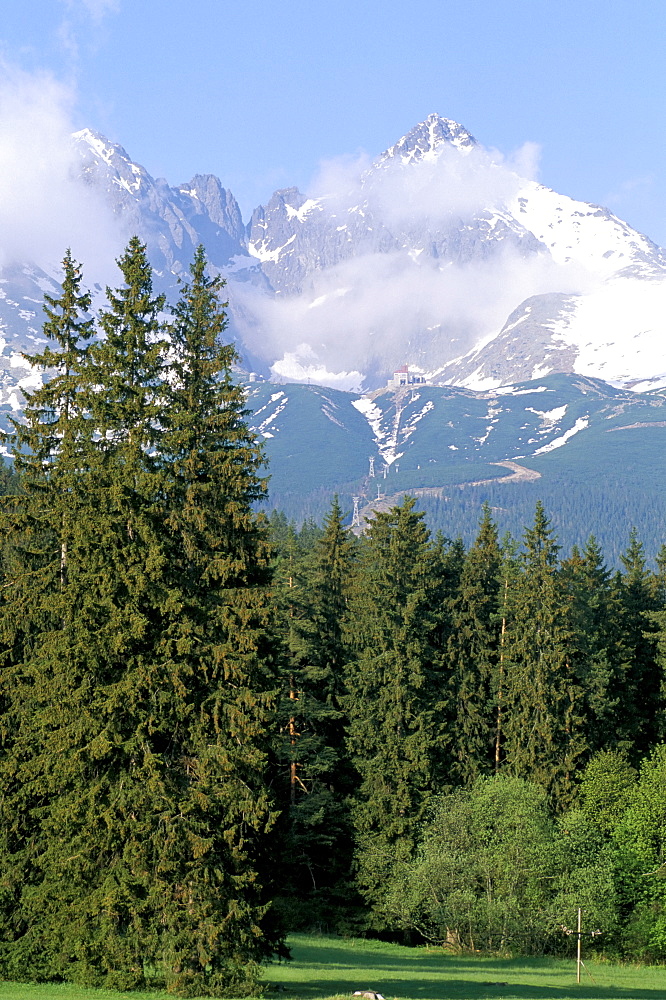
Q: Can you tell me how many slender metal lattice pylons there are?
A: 2